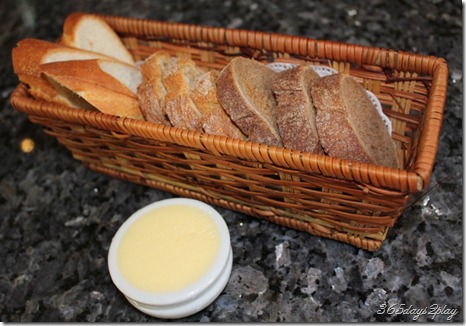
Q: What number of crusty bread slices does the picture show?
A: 9